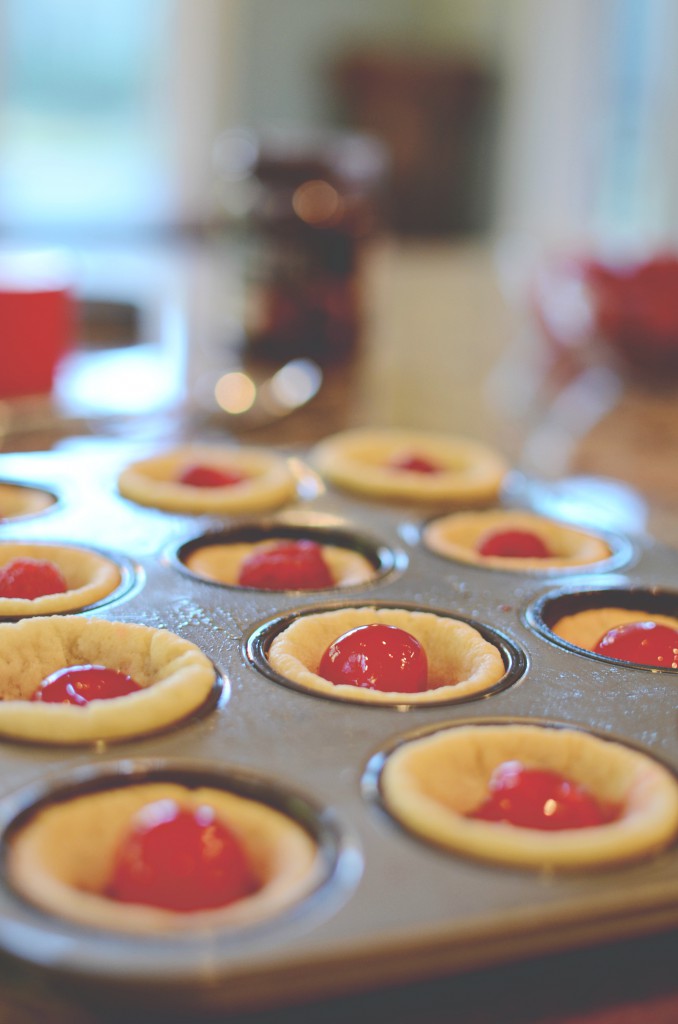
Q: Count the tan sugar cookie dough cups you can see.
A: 11